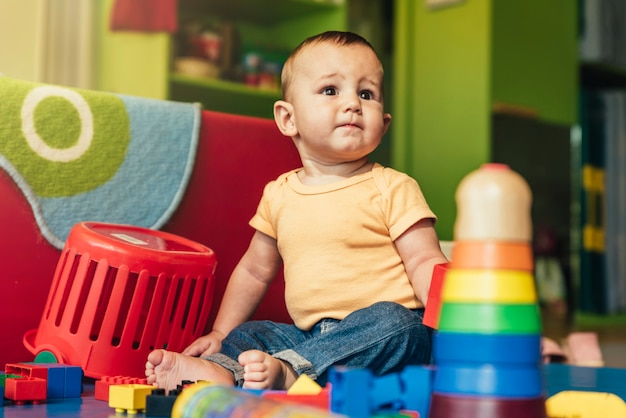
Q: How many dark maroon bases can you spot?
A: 1